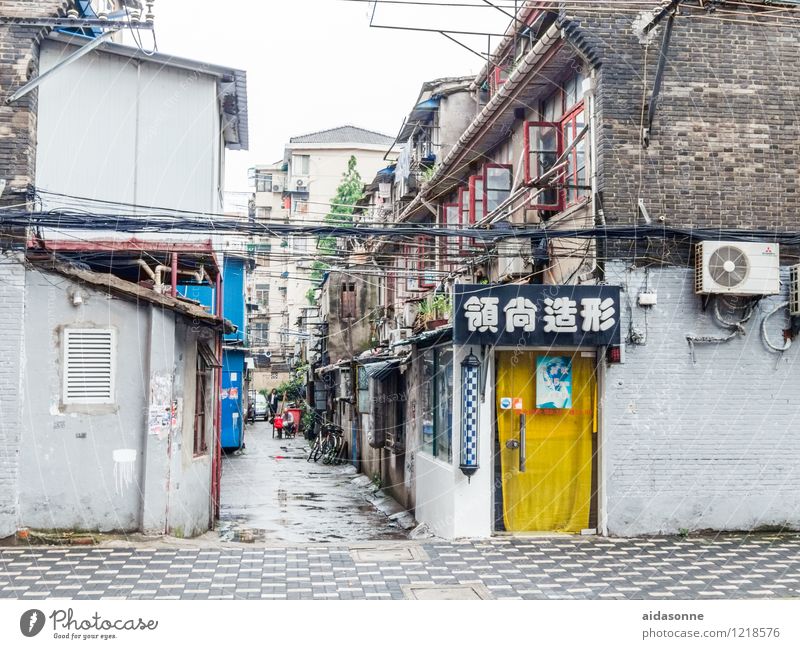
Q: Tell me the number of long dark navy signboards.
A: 1